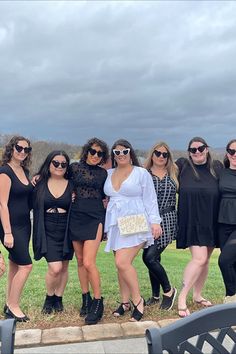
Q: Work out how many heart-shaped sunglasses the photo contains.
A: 7